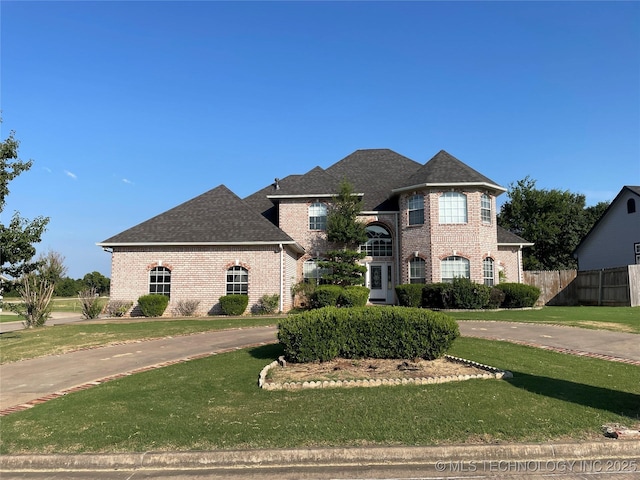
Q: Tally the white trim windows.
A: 11